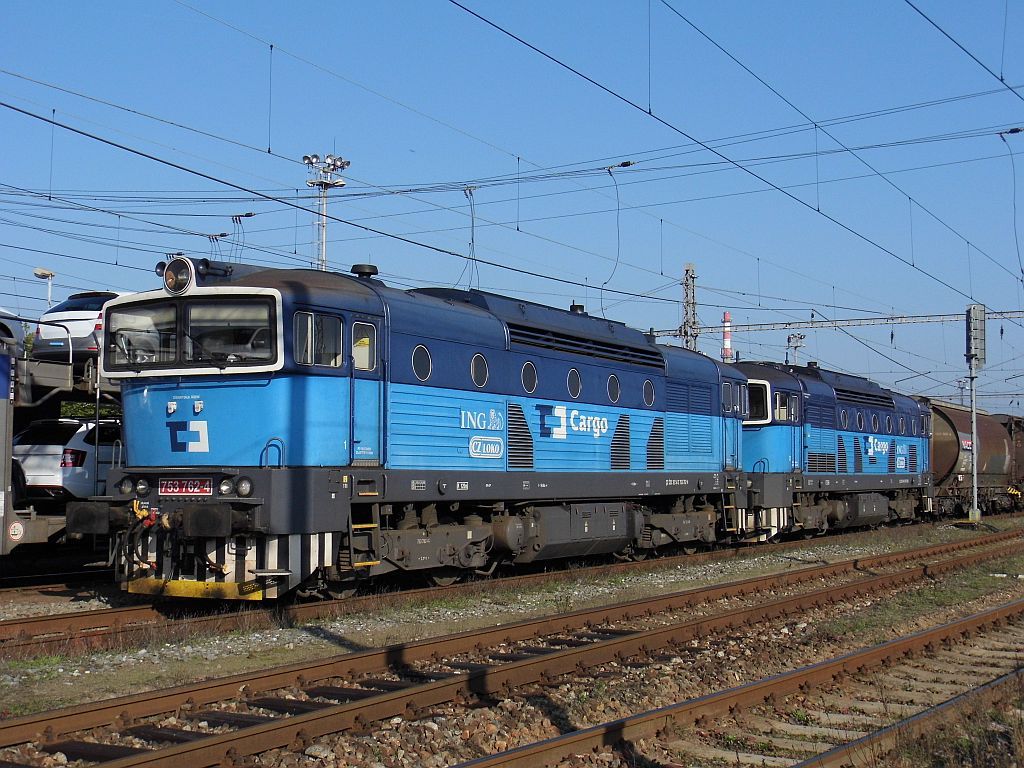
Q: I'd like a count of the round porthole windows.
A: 12